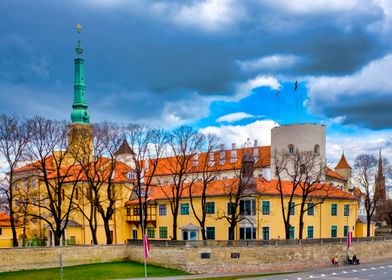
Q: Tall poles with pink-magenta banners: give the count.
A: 2